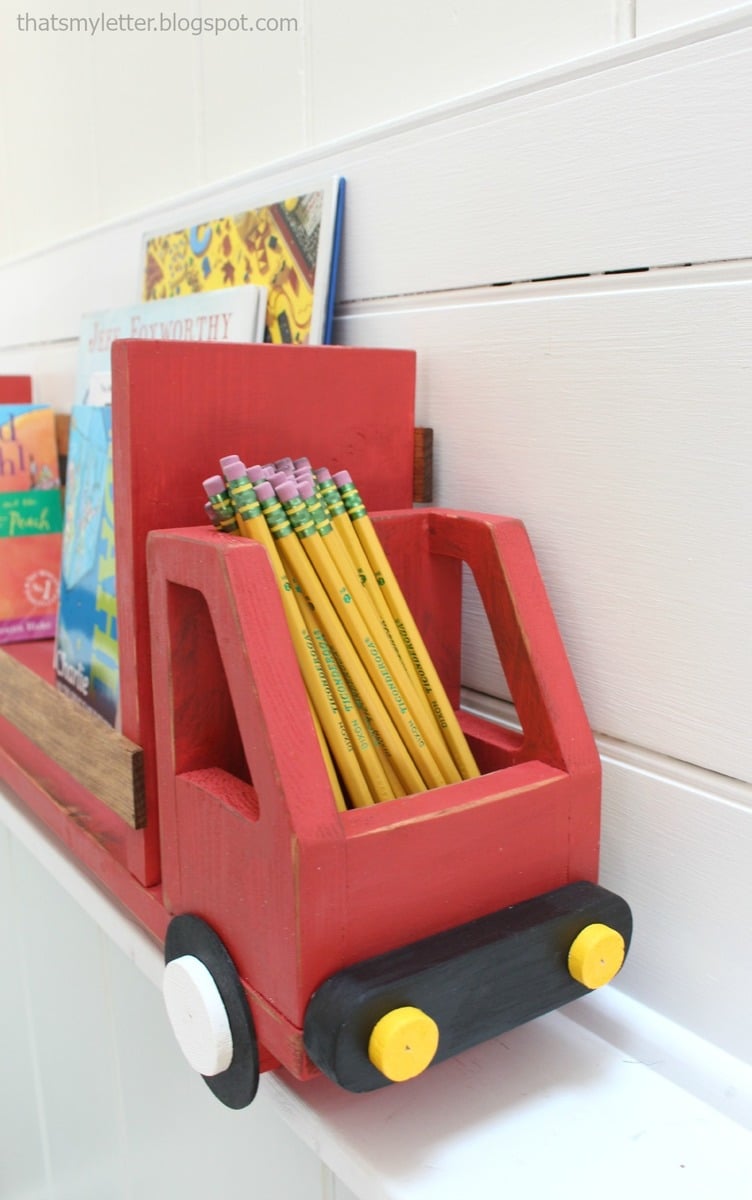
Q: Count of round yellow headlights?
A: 2